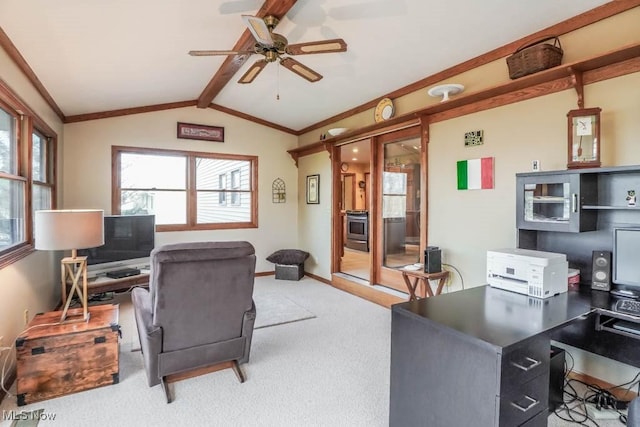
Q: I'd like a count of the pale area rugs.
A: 1